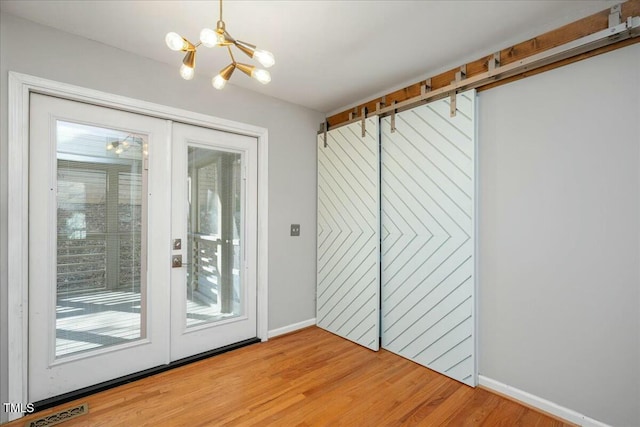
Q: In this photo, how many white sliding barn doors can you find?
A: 2